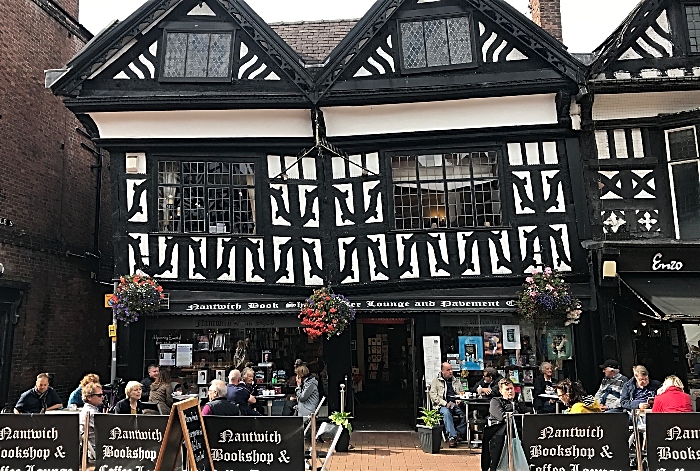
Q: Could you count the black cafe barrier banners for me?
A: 5